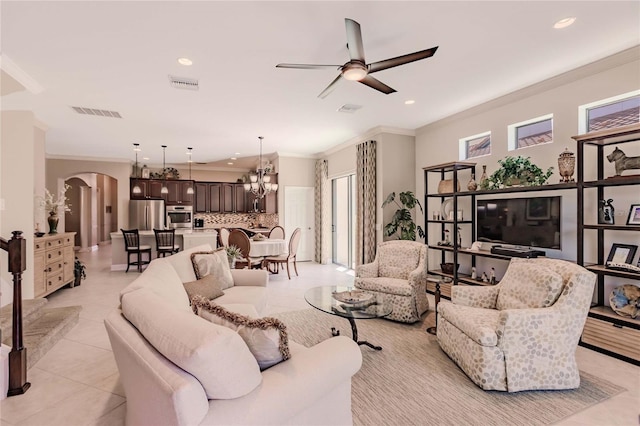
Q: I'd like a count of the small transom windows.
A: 3